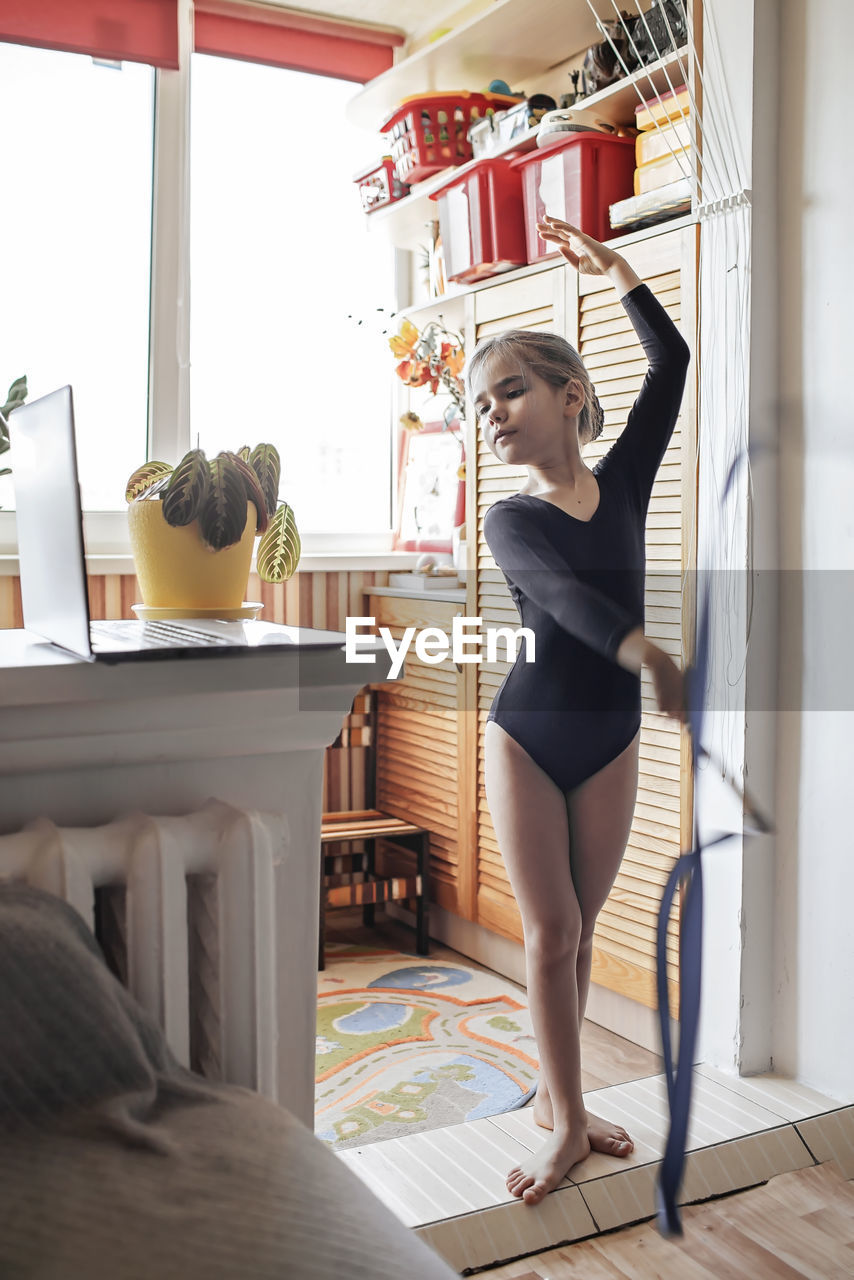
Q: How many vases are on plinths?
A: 1